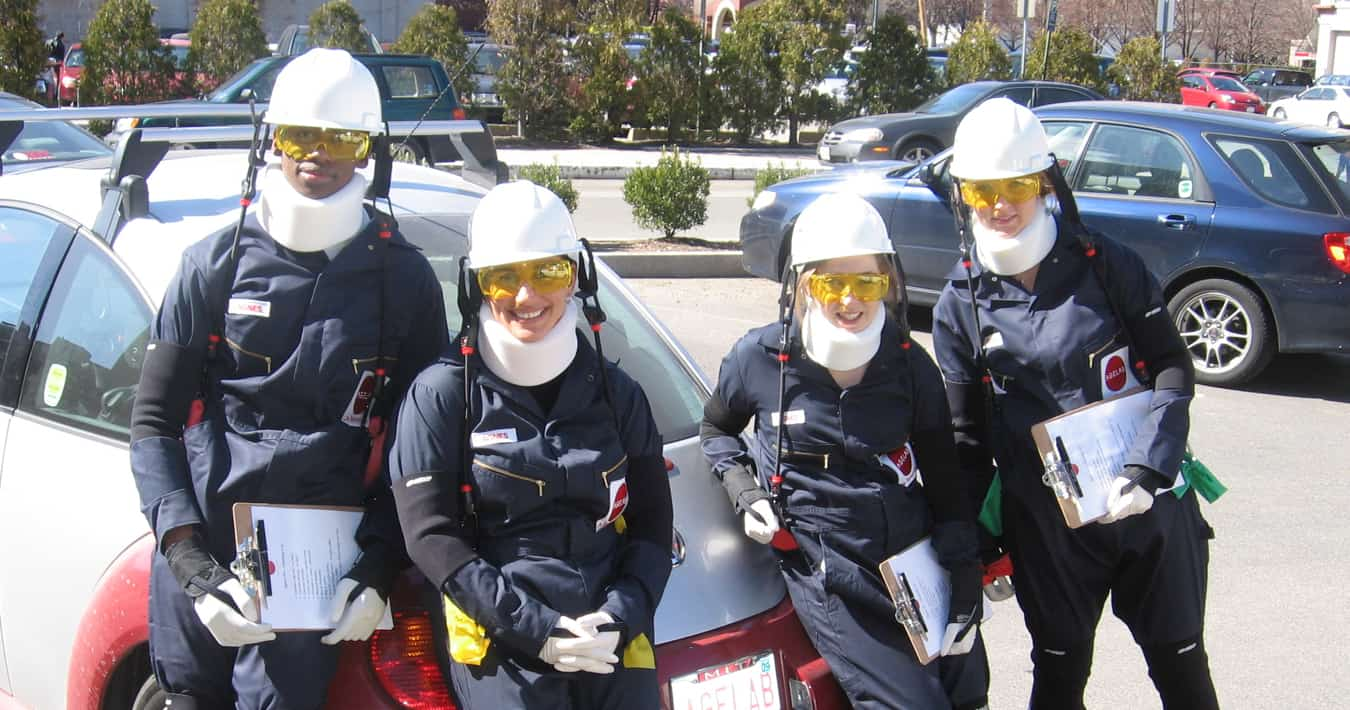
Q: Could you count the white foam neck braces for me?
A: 4